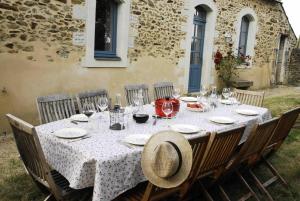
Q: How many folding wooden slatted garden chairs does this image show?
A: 10